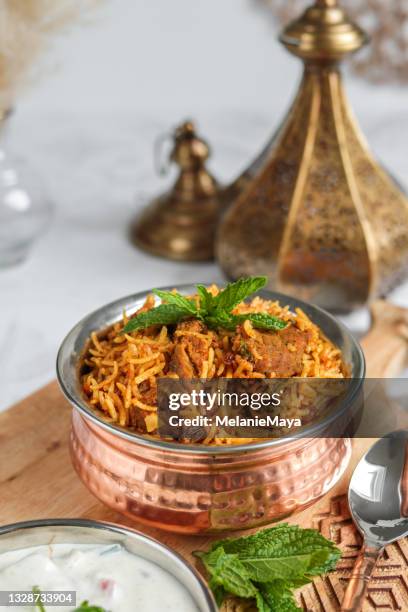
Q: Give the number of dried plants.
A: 1